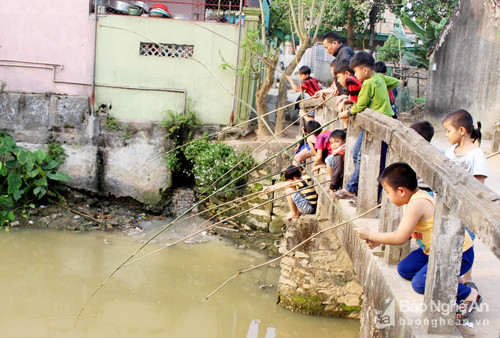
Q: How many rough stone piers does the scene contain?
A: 1